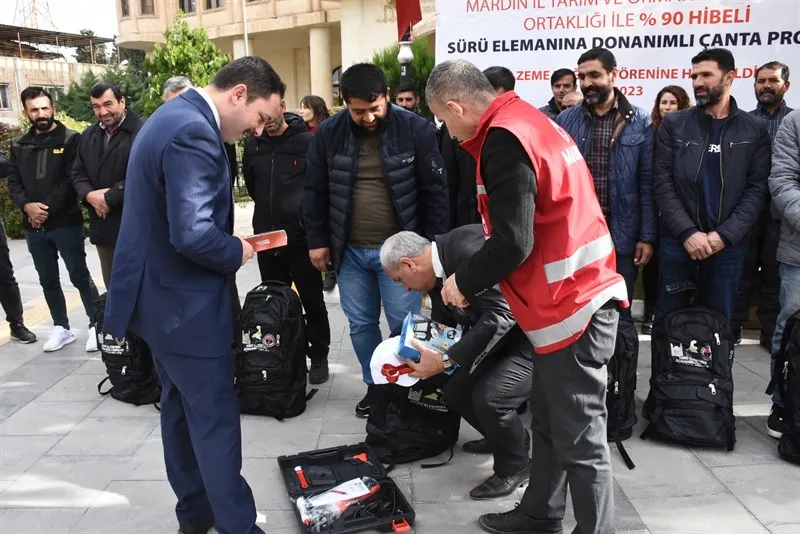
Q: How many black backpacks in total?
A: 6